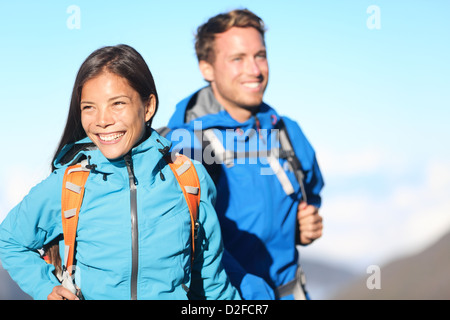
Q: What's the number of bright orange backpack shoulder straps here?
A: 2